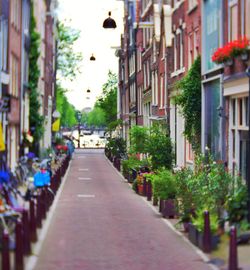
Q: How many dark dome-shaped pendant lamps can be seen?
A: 3